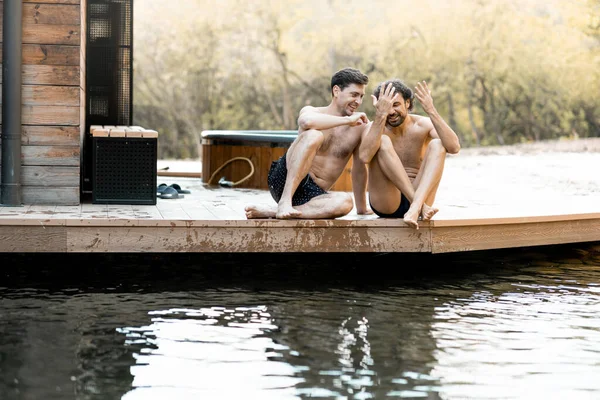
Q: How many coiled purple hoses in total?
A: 0